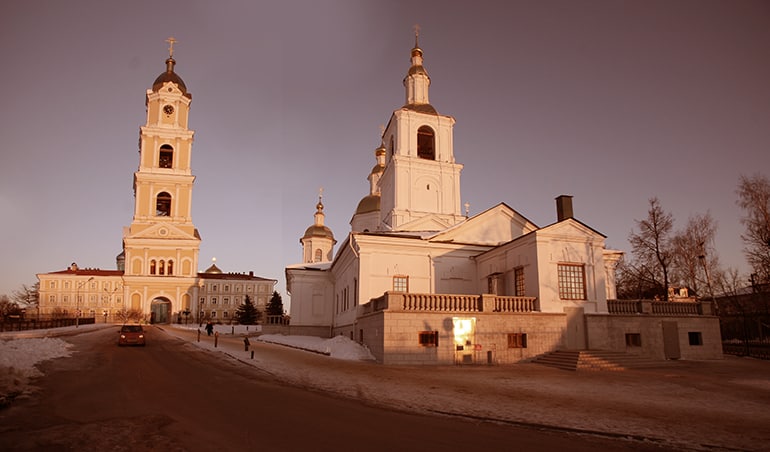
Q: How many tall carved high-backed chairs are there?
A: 0